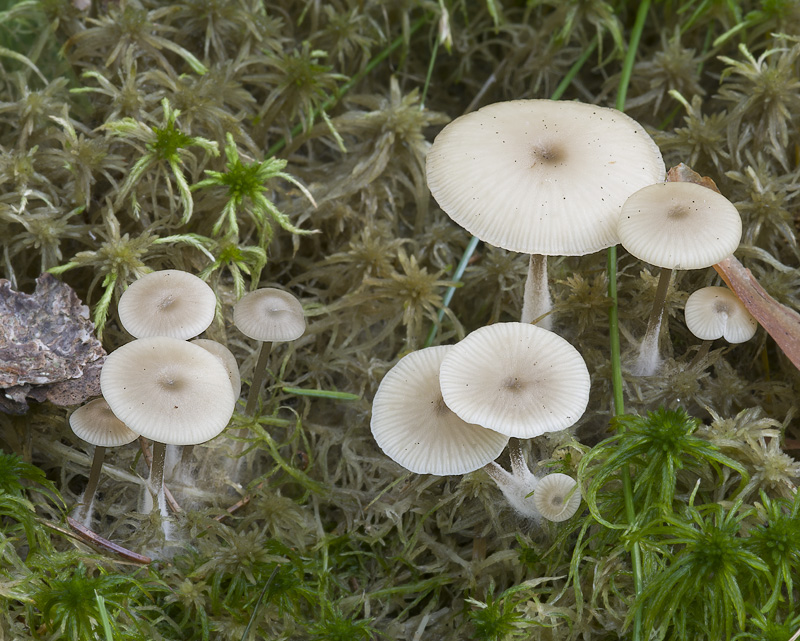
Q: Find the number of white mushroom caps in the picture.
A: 11